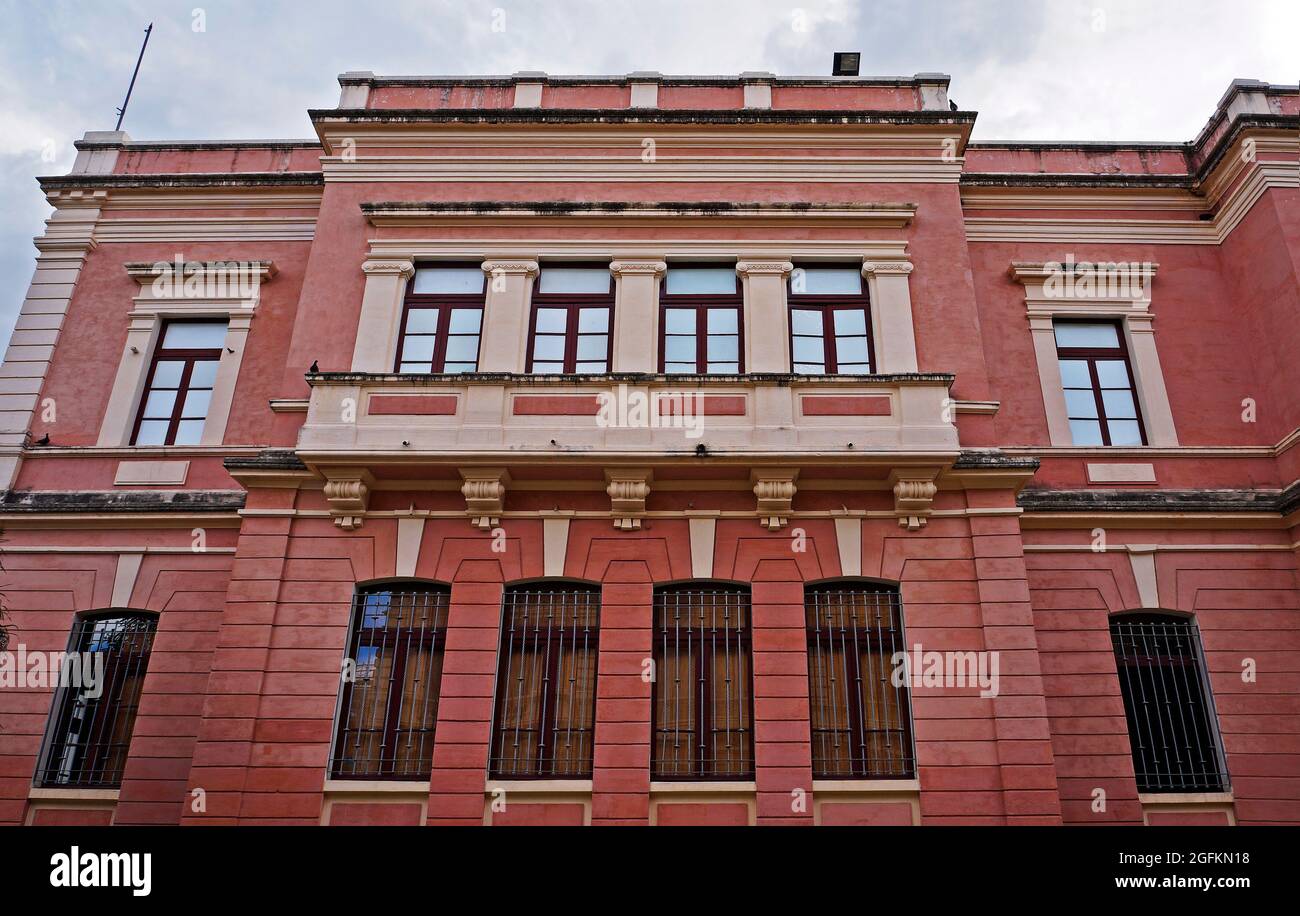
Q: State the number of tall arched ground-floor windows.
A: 6